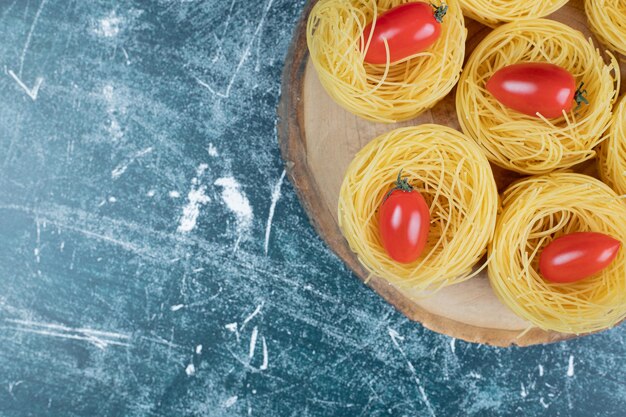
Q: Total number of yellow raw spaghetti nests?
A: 7